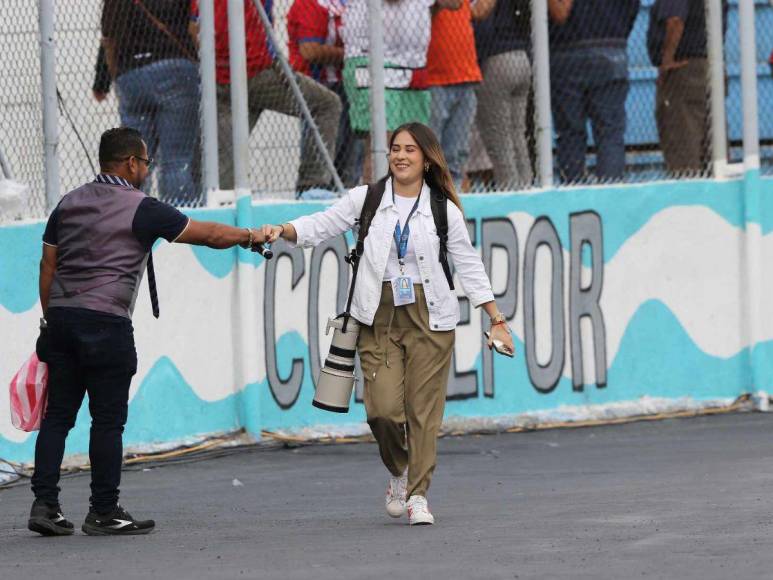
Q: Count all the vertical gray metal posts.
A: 7